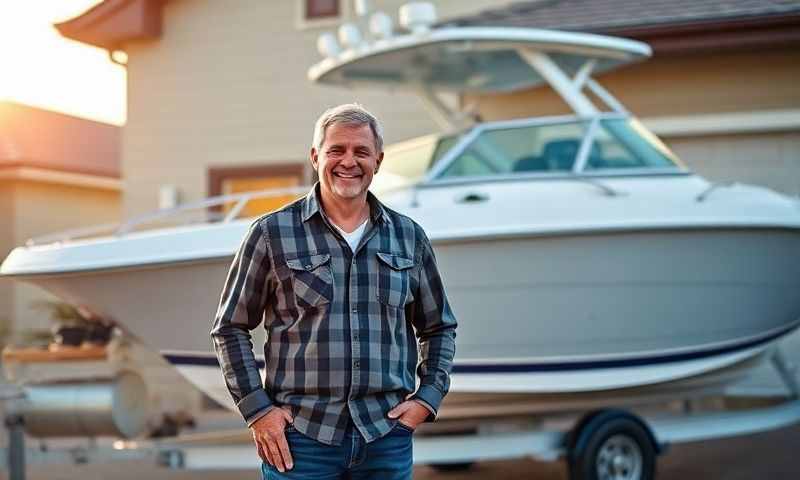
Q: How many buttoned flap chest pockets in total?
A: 2